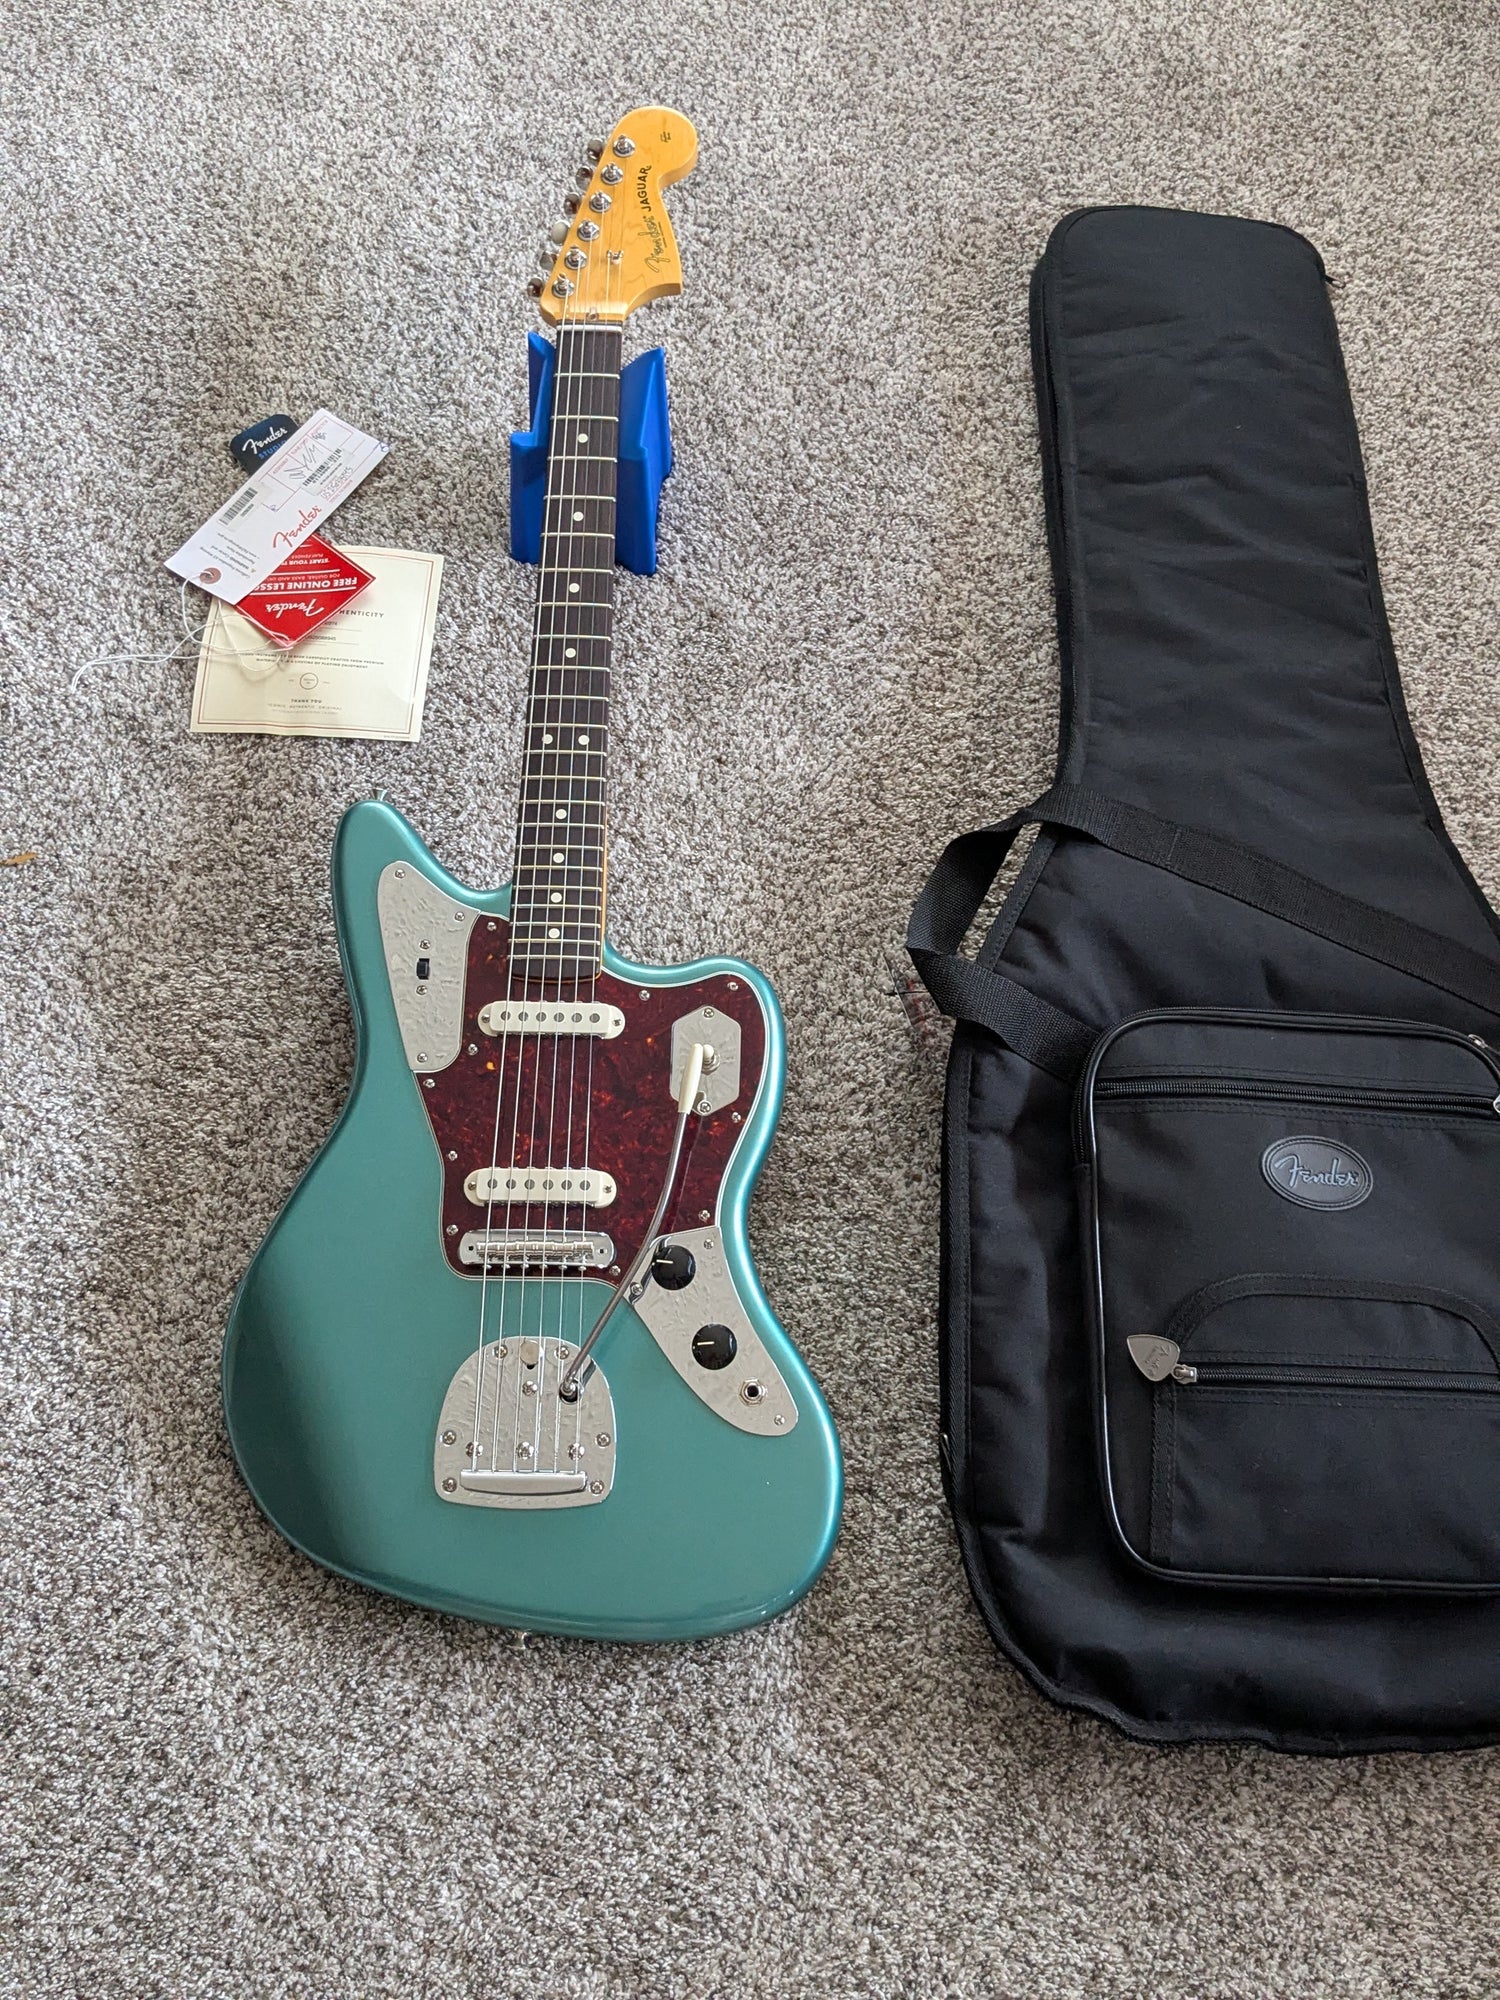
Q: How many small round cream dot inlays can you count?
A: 10